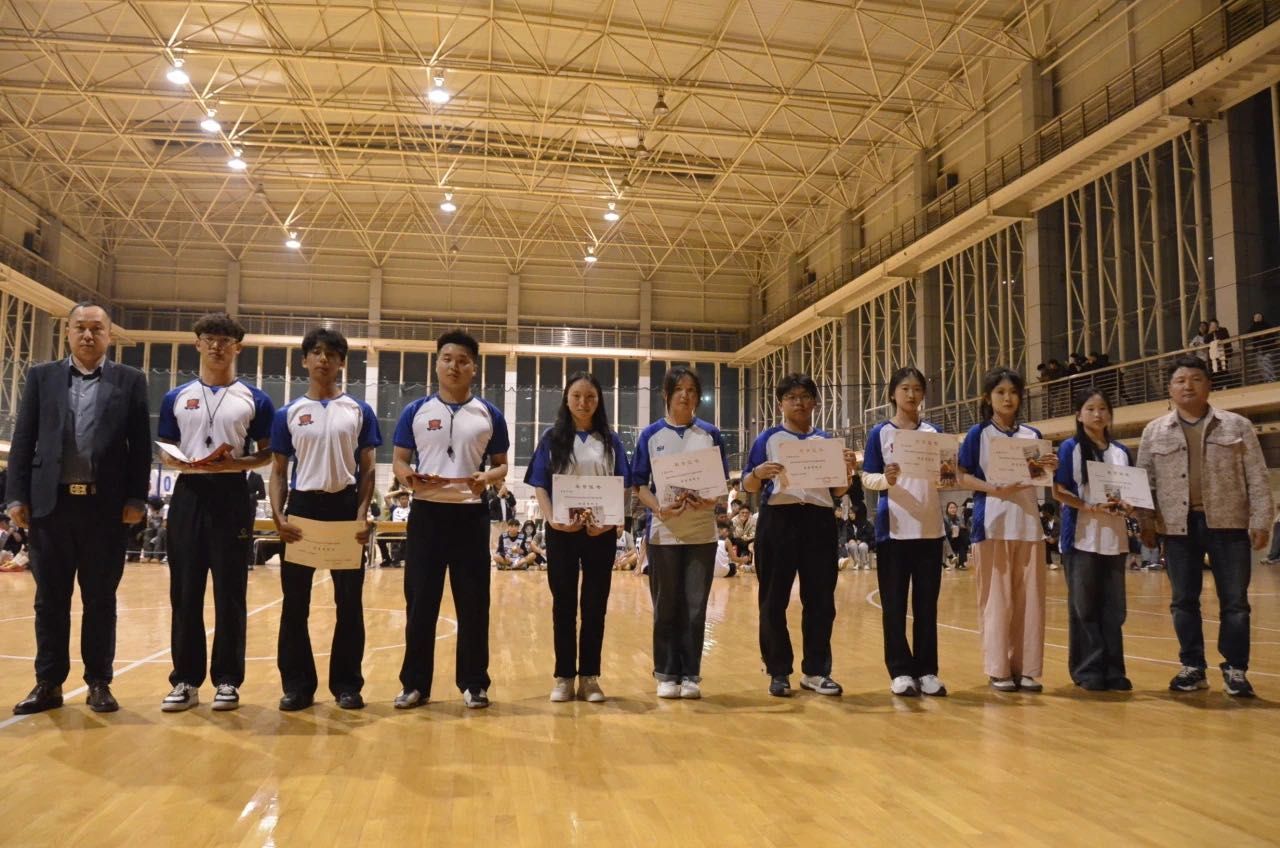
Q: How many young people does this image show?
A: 9